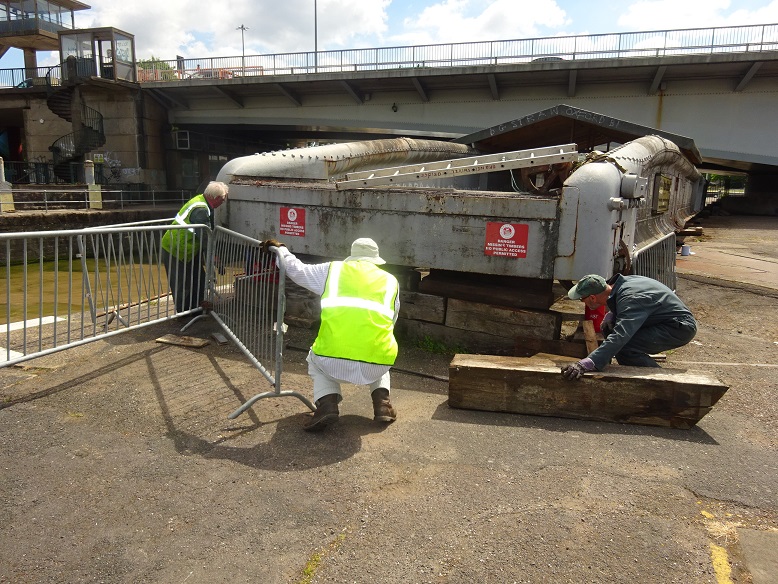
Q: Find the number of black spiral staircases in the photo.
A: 1